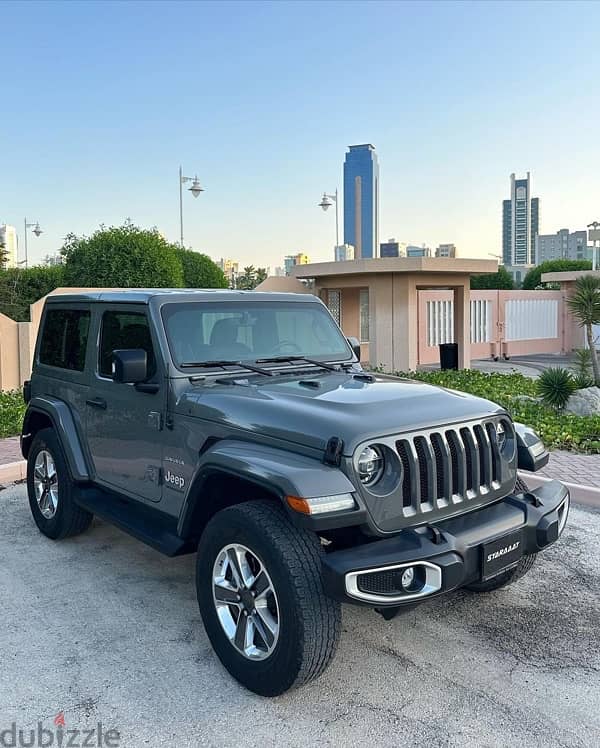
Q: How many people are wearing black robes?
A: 0